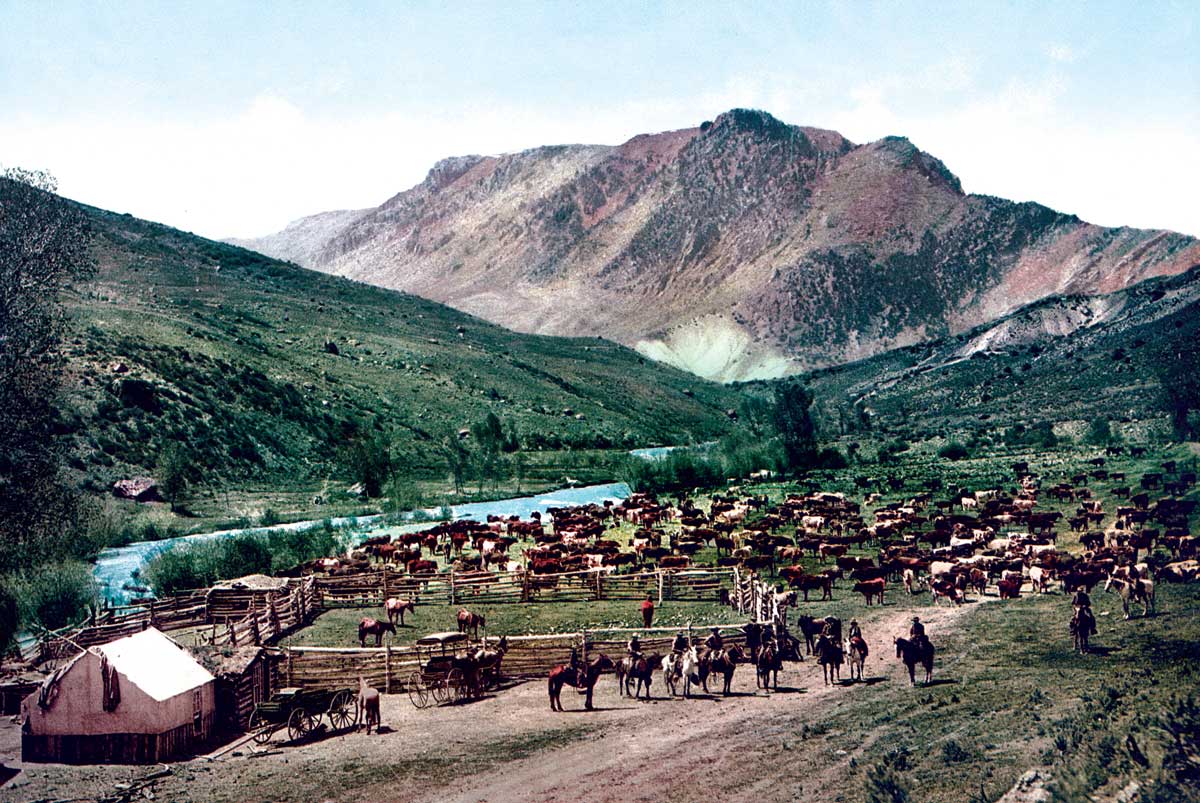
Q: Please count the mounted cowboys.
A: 10